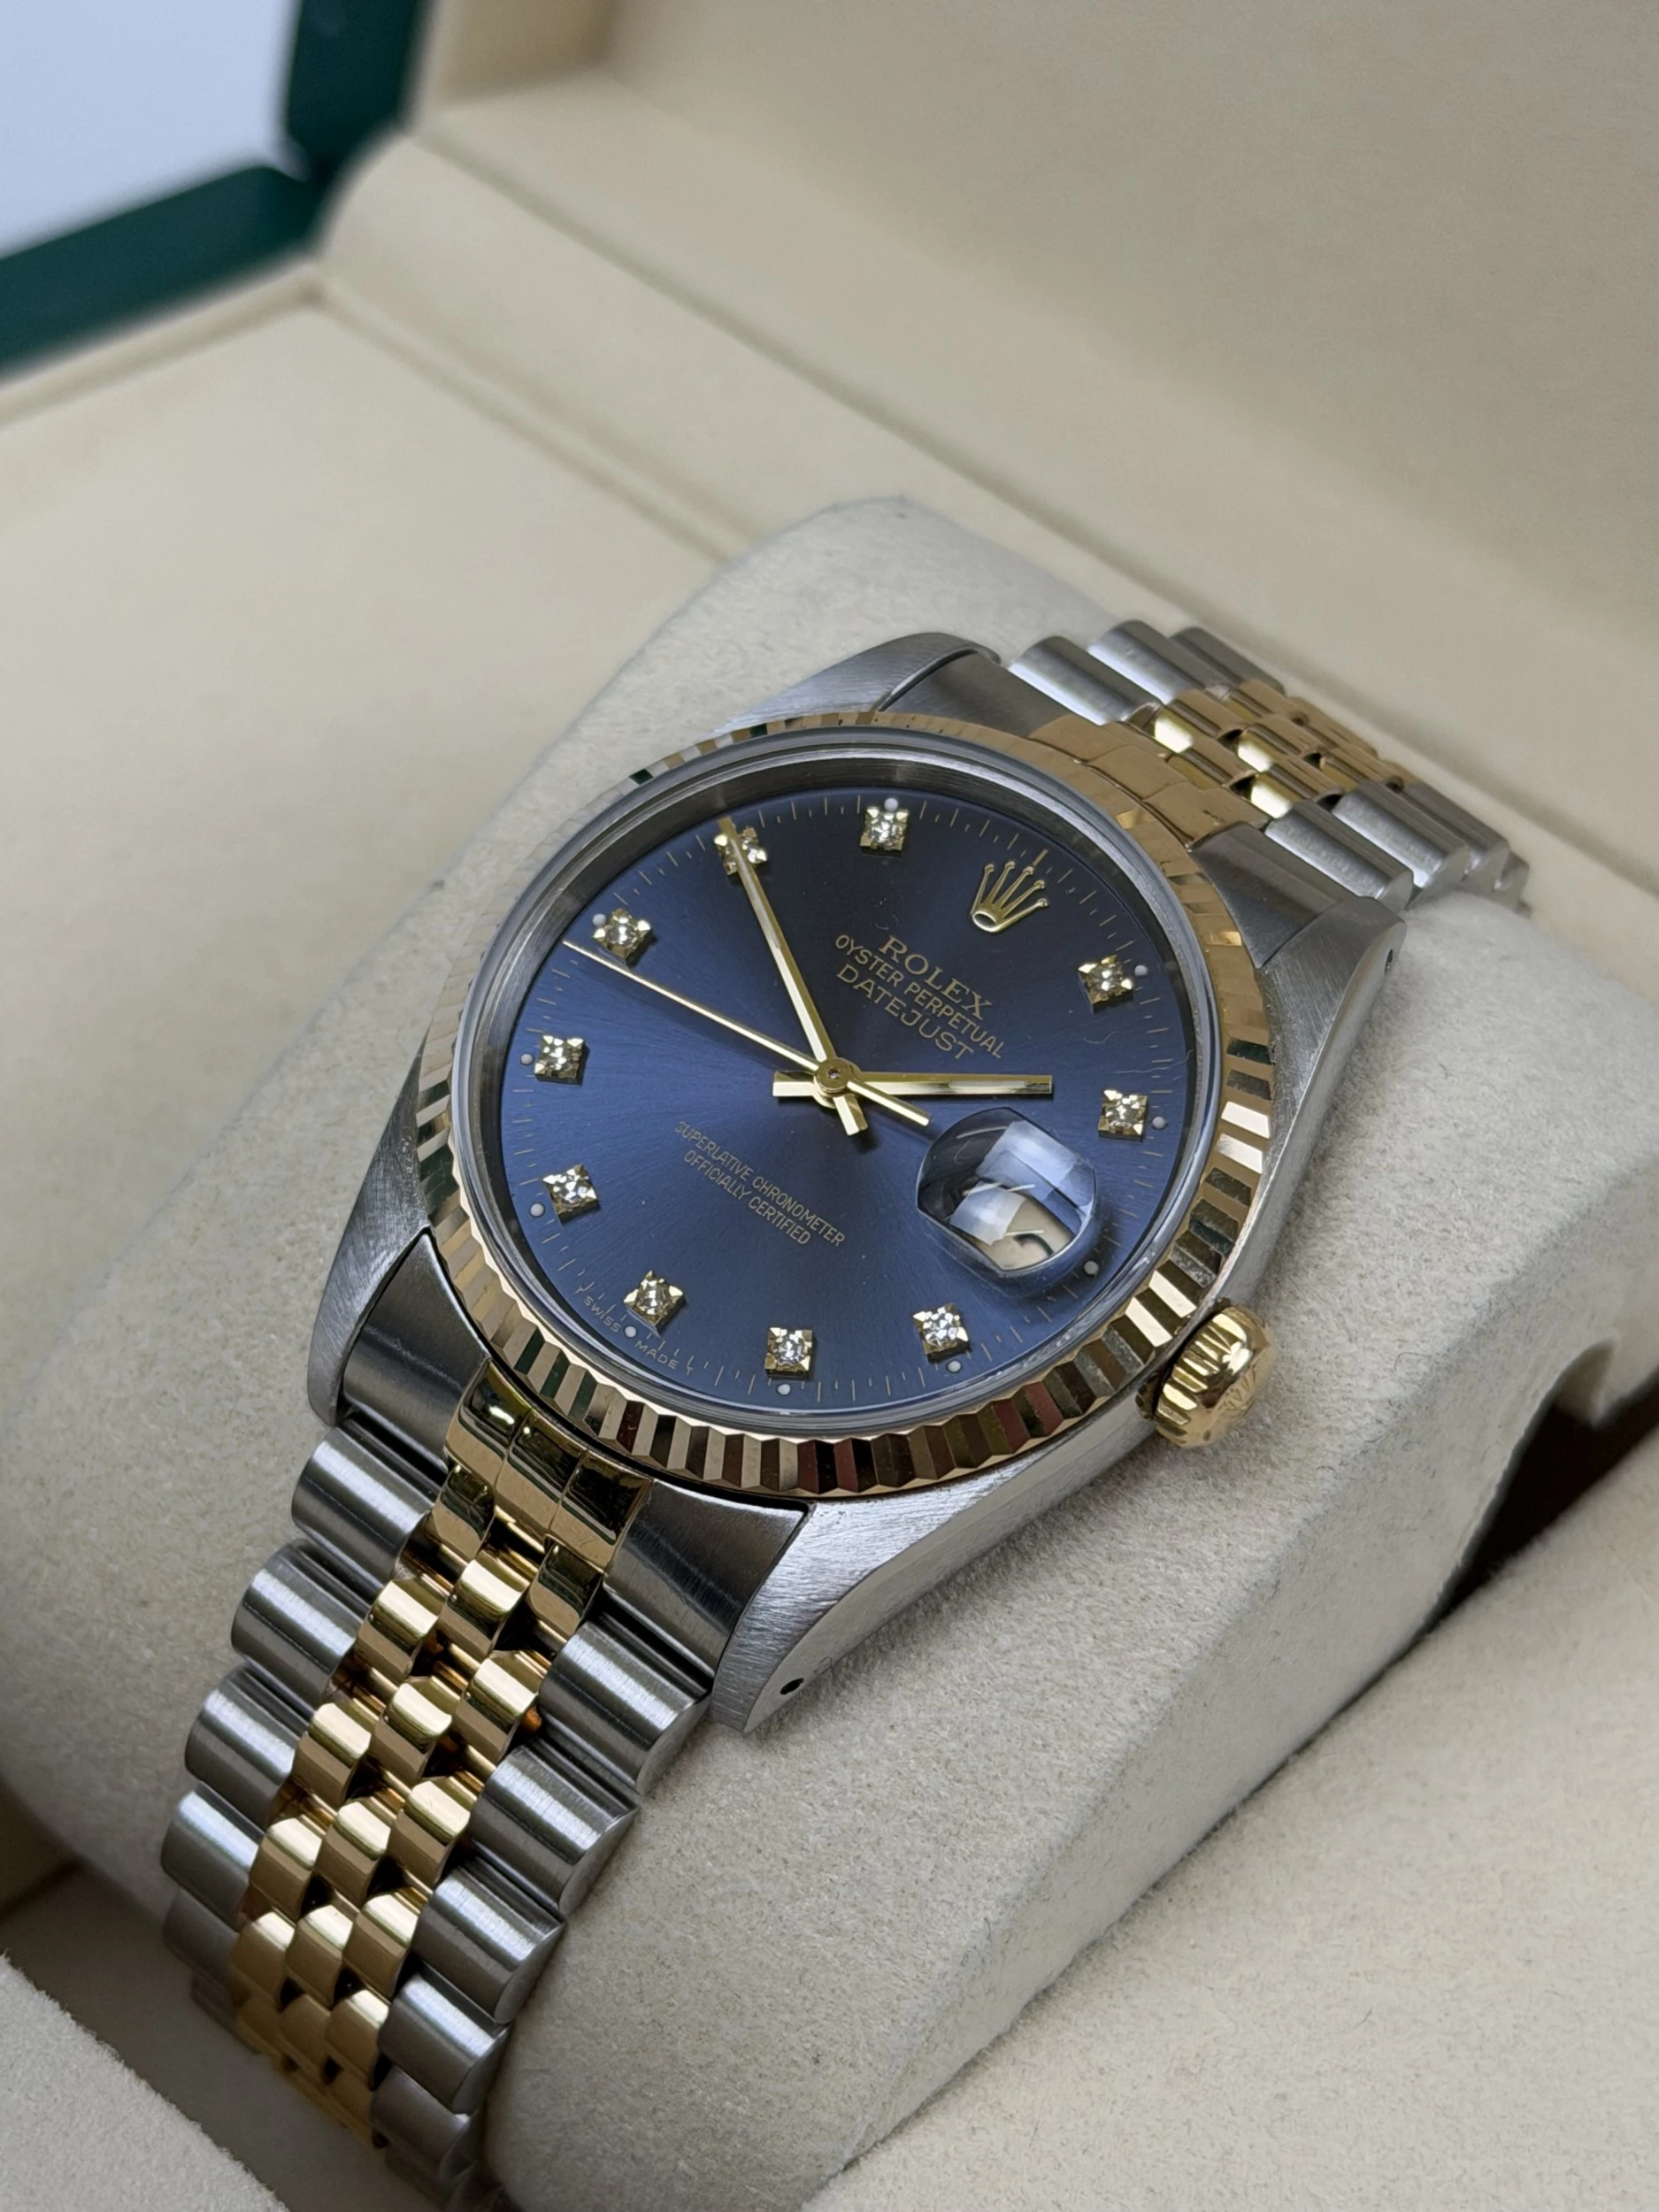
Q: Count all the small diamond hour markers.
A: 10